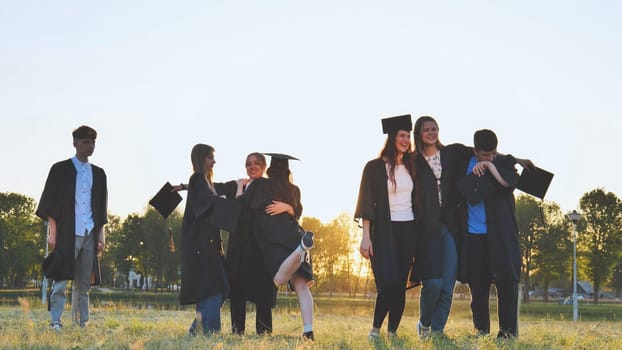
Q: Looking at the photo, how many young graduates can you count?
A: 7